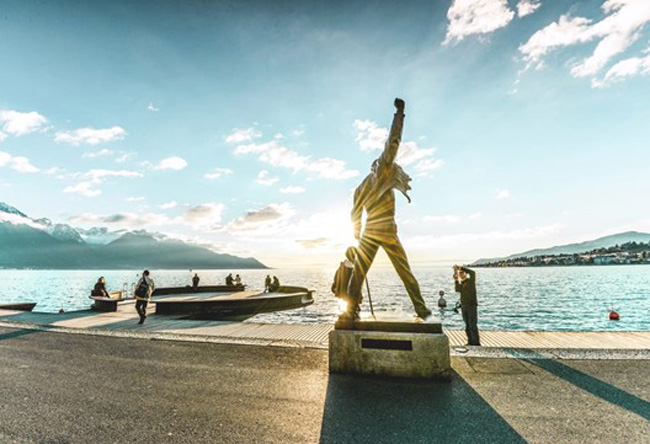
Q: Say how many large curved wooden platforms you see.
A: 1